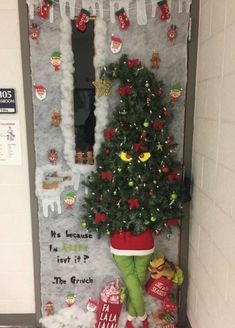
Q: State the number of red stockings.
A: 4